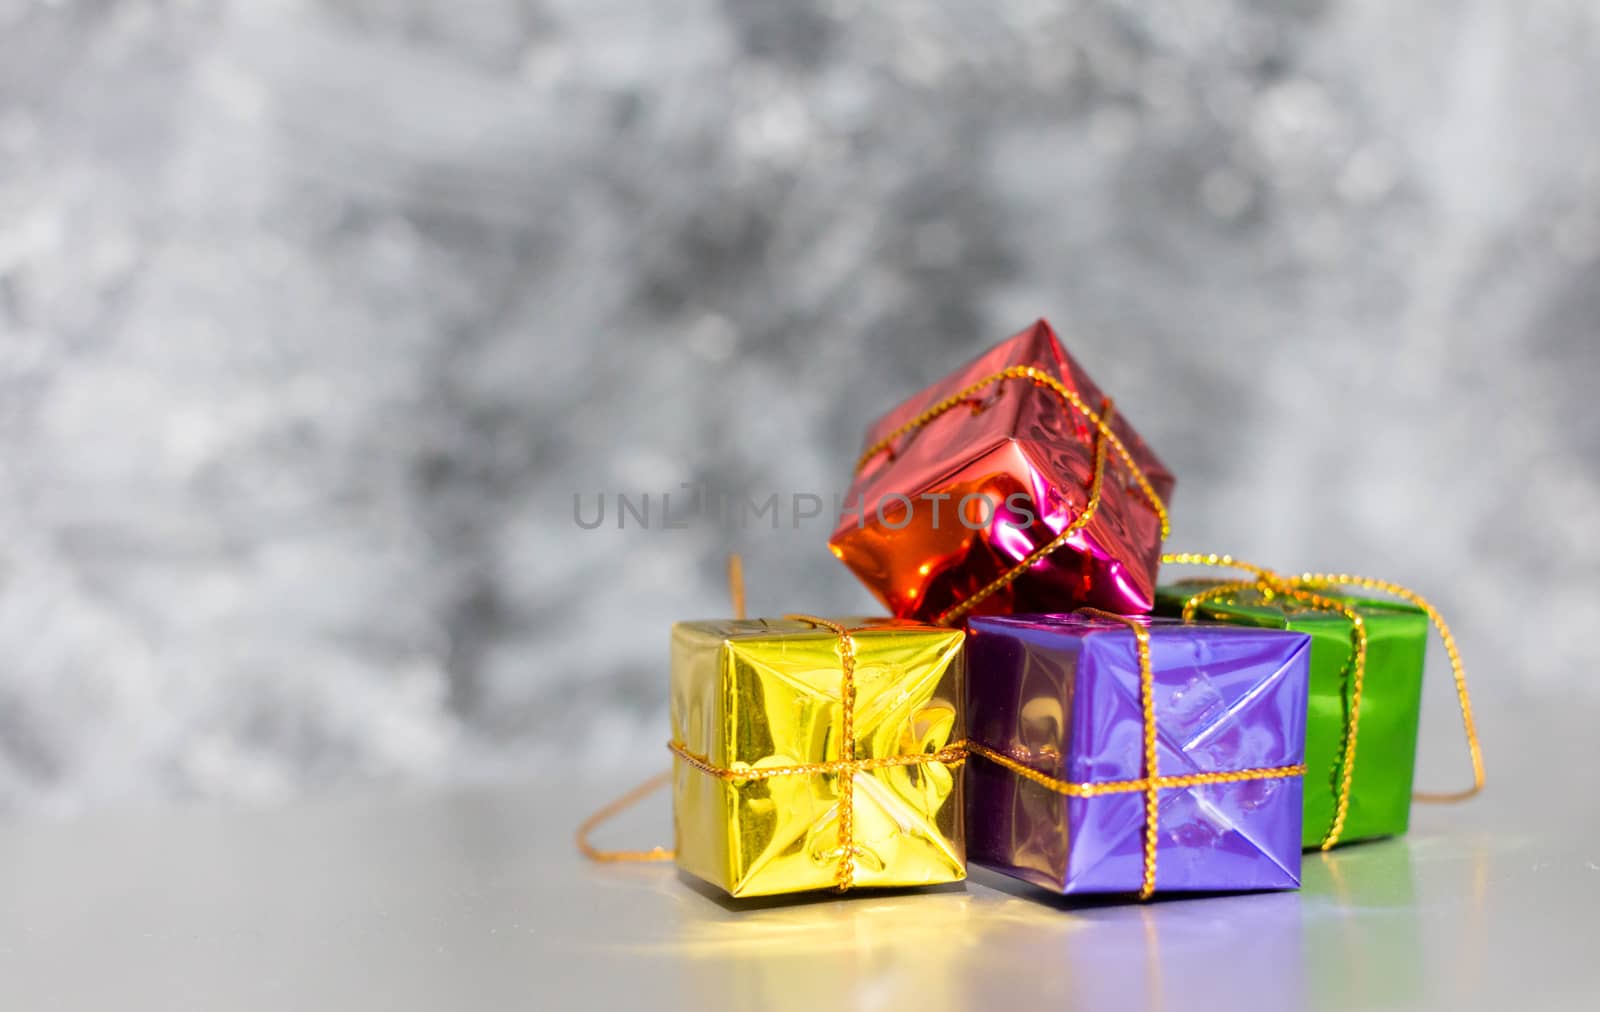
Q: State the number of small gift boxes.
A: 4